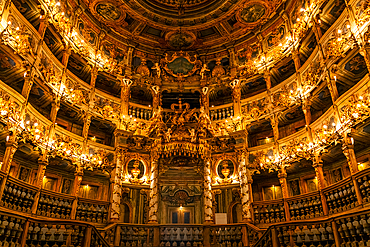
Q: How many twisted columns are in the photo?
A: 4